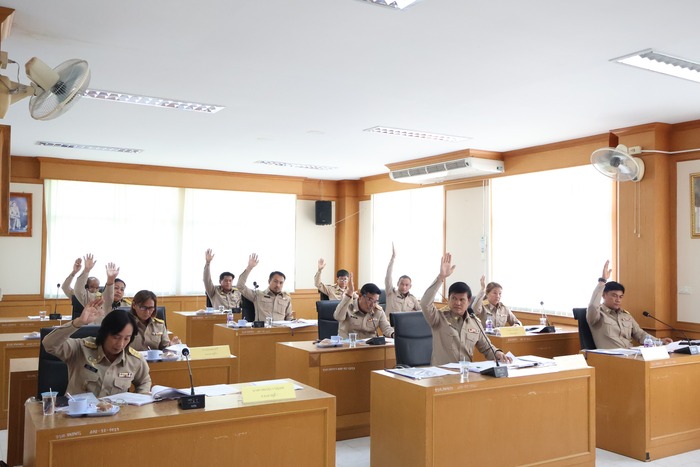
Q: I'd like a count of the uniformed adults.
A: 12